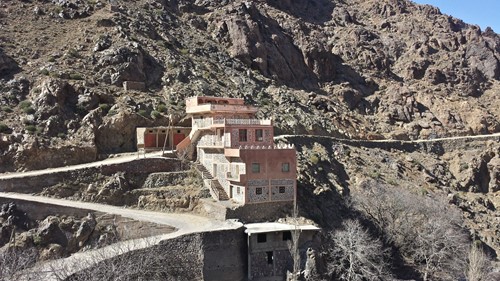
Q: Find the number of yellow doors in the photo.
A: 0